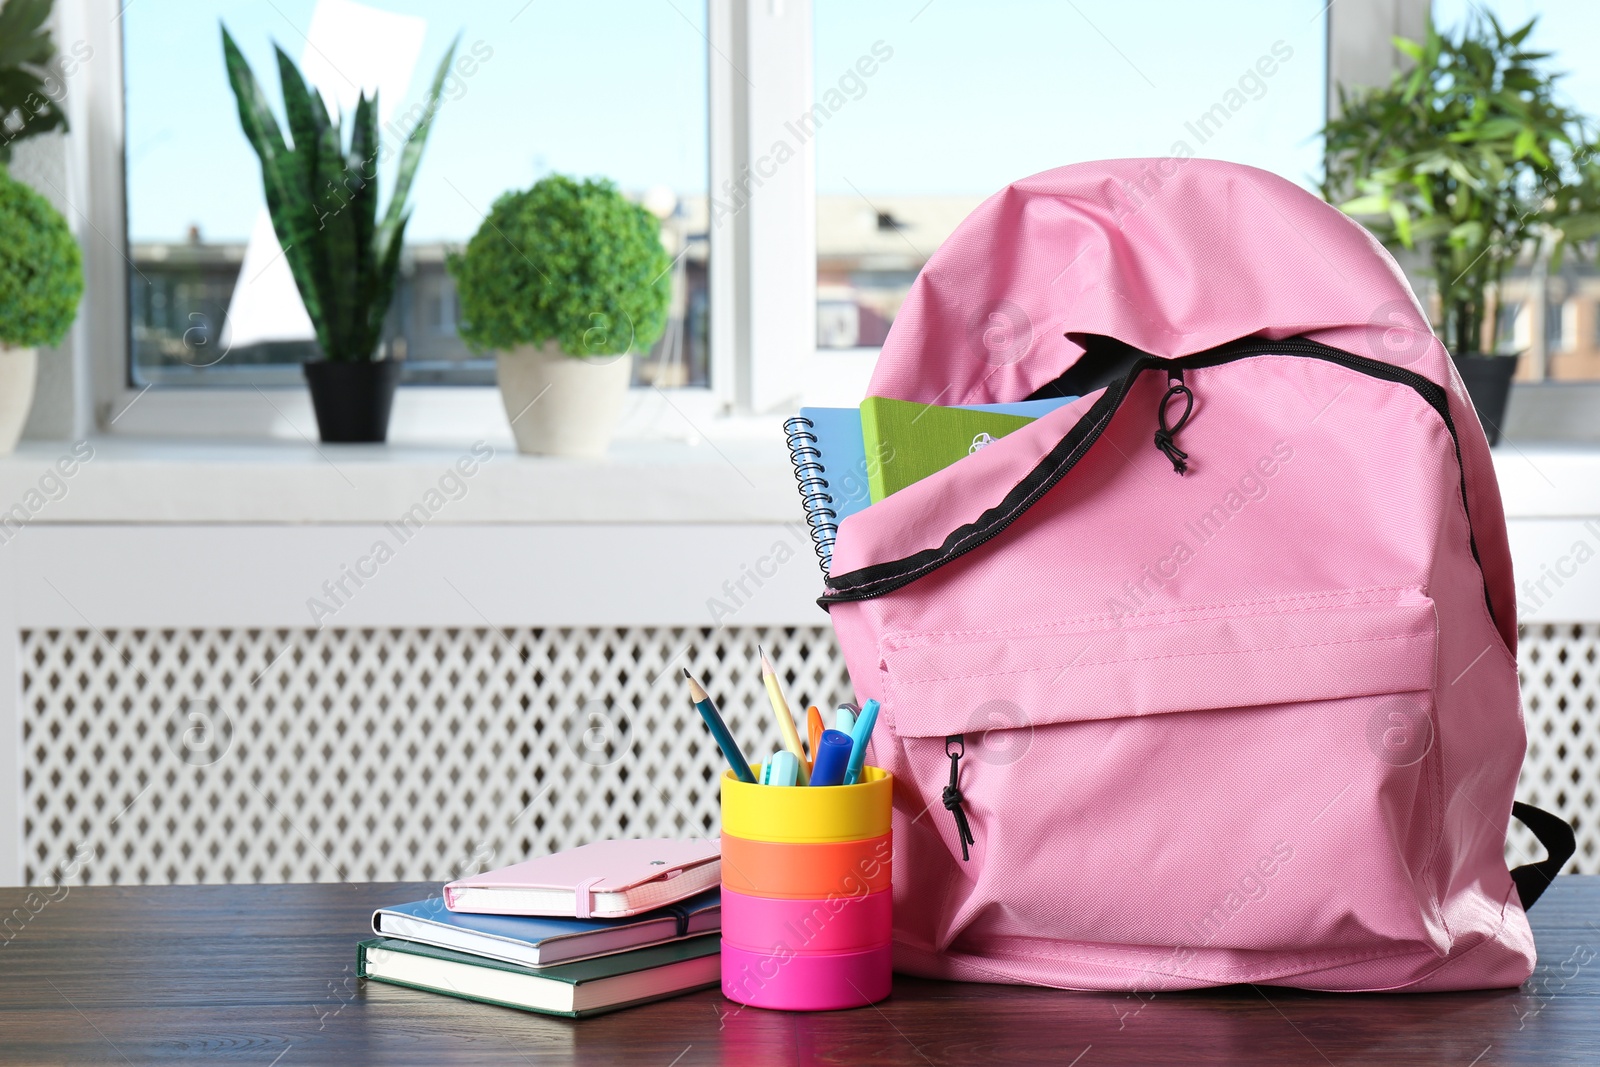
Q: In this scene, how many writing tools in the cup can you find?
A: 7